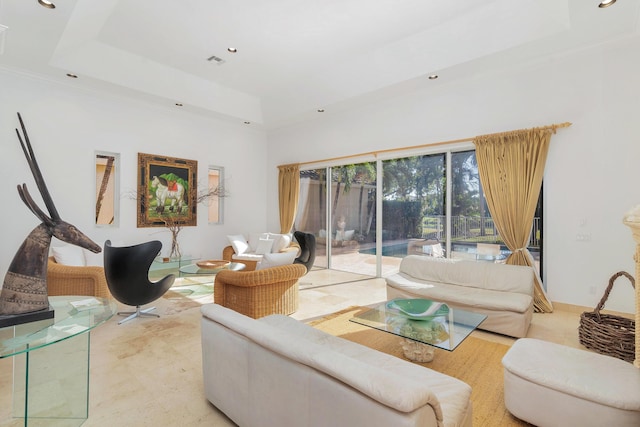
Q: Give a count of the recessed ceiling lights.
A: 8